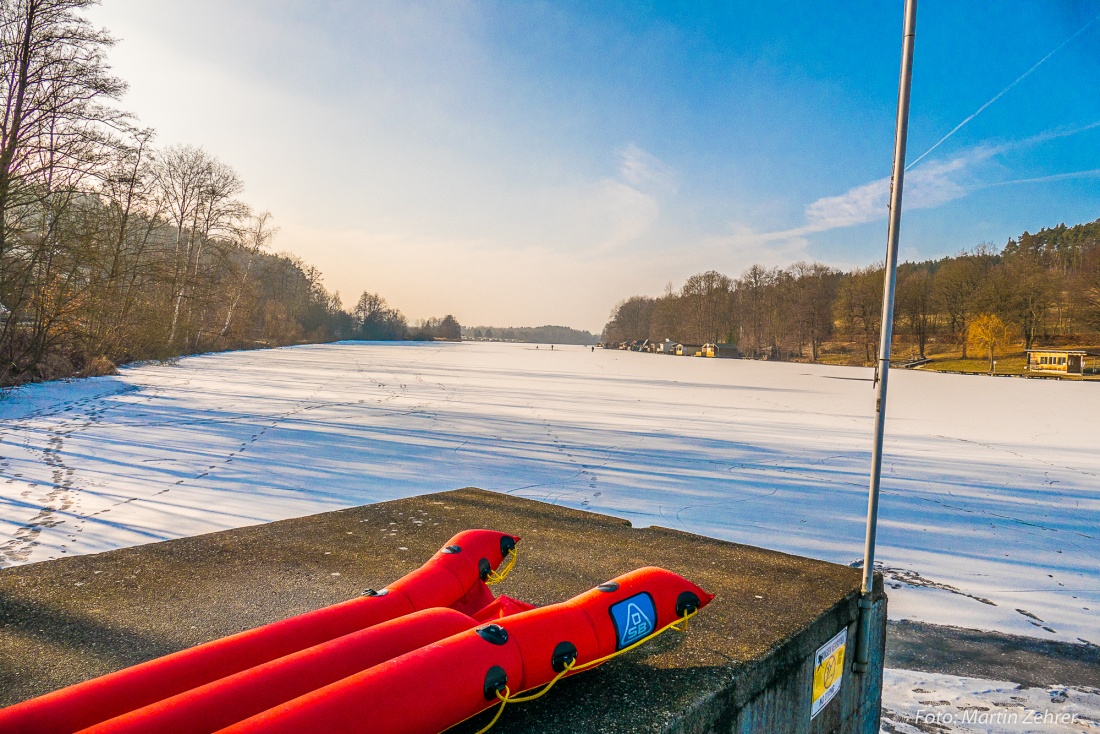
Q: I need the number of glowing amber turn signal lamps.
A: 0